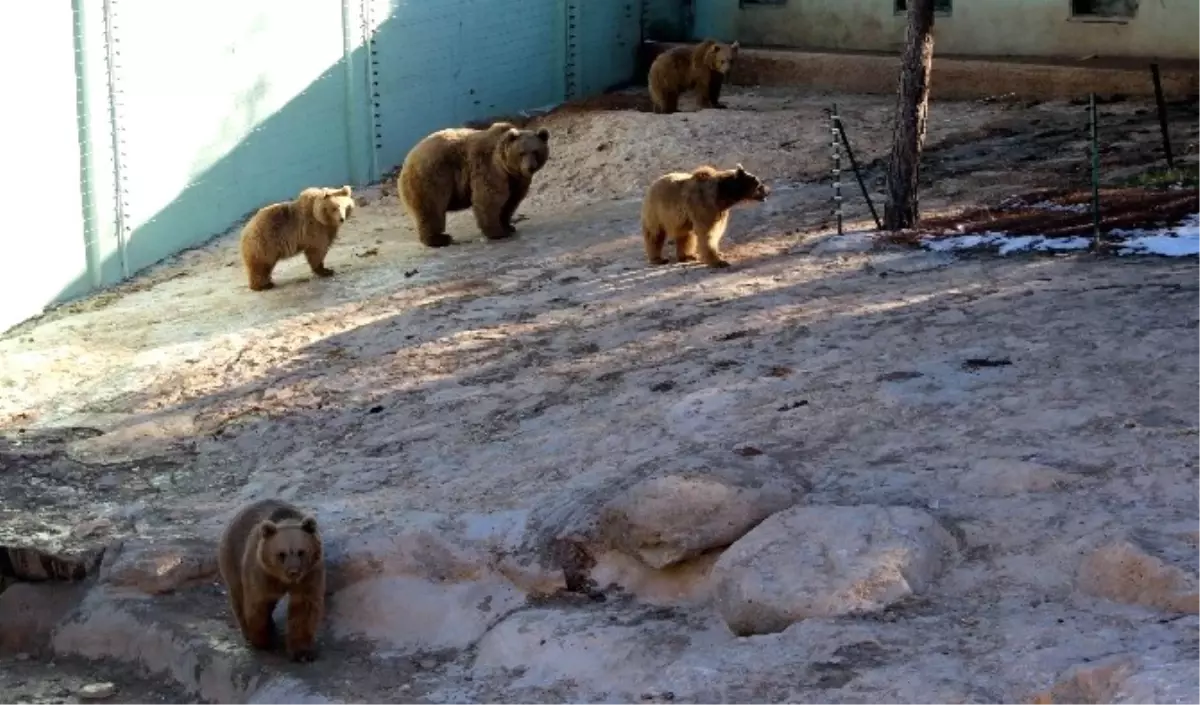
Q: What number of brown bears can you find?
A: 5